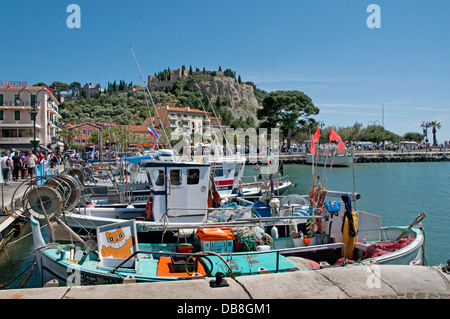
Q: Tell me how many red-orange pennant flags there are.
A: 4